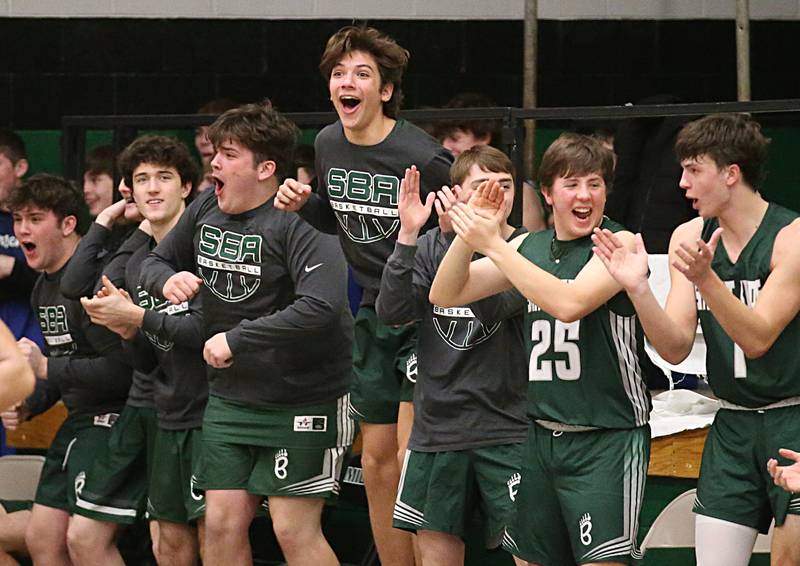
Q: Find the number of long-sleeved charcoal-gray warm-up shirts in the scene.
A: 6